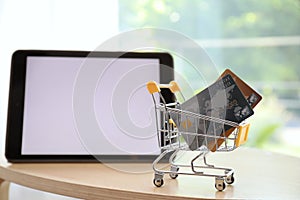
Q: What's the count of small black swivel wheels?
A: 4